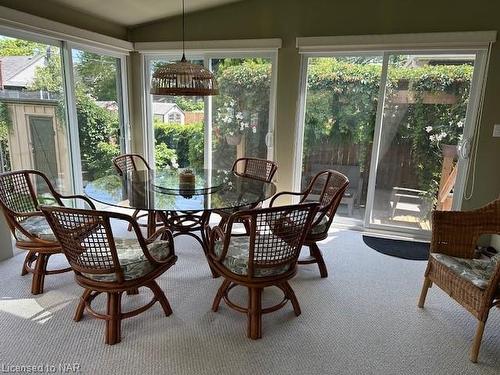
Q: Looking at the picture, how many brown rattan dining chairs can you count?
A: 6